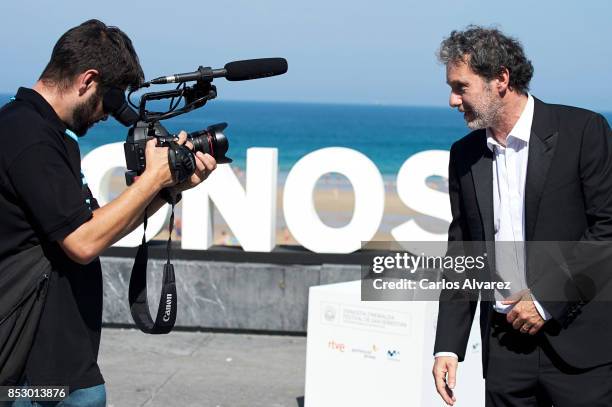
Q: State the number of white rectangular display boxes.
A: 1